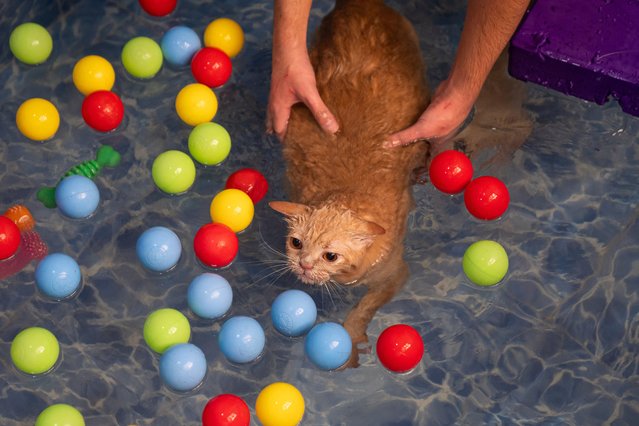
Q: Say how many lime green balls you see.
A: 8